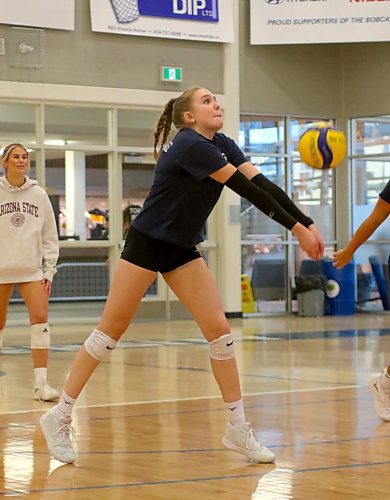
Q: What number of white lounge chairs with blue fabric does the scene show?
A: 0